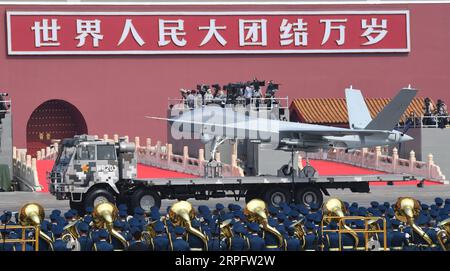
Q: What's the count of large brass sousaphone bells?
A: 6